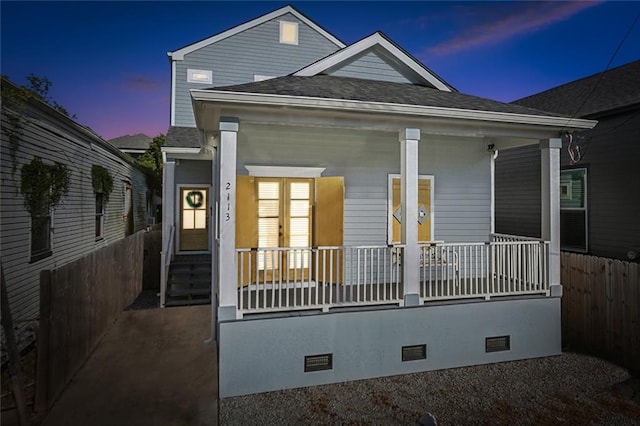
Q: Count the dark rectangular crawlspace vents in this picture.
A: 3